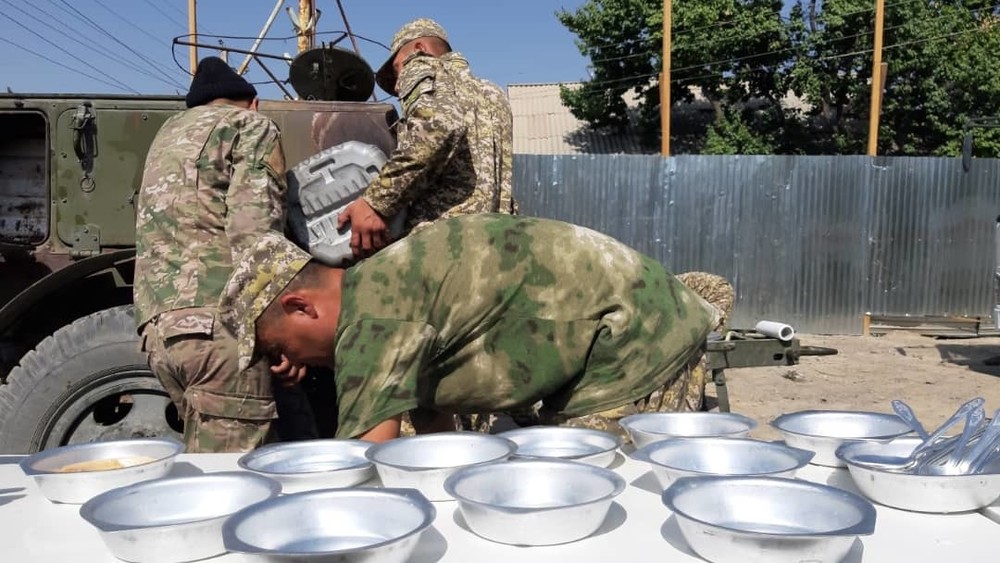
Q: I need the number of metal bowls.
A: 12